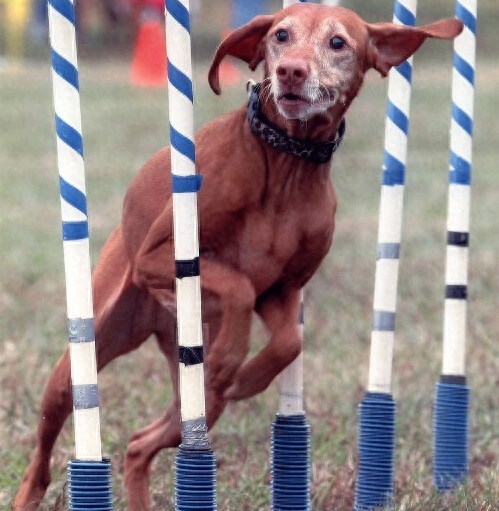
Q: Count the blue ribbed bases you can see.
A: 5